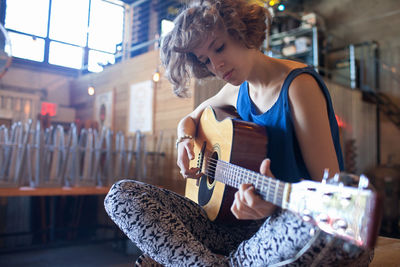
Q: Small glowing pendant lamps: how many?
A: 2